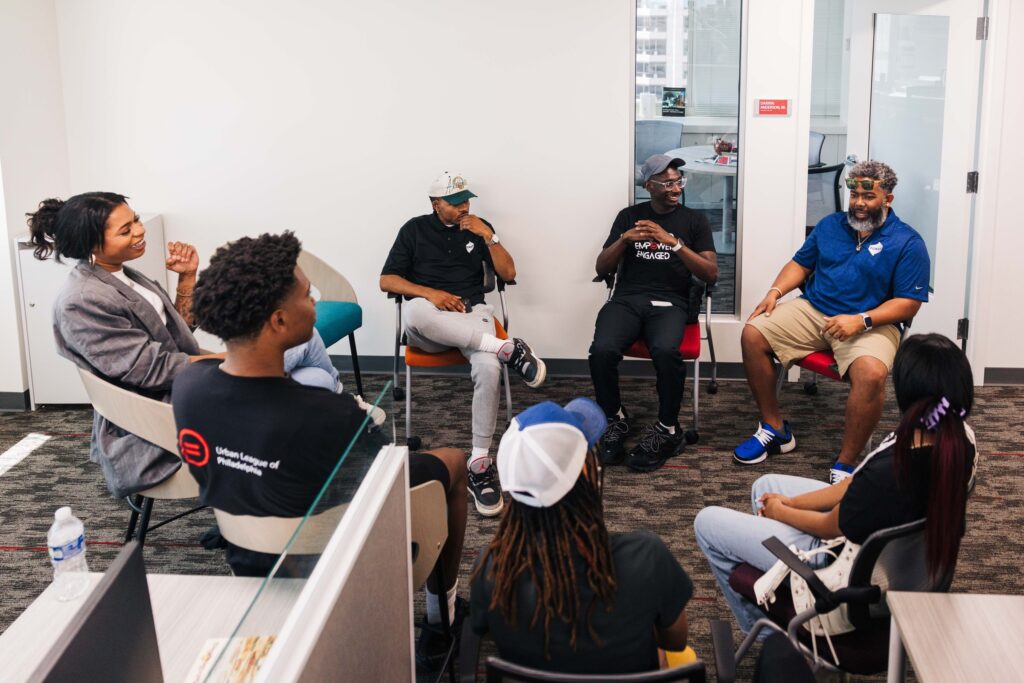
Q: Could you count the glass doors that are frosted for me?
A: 1